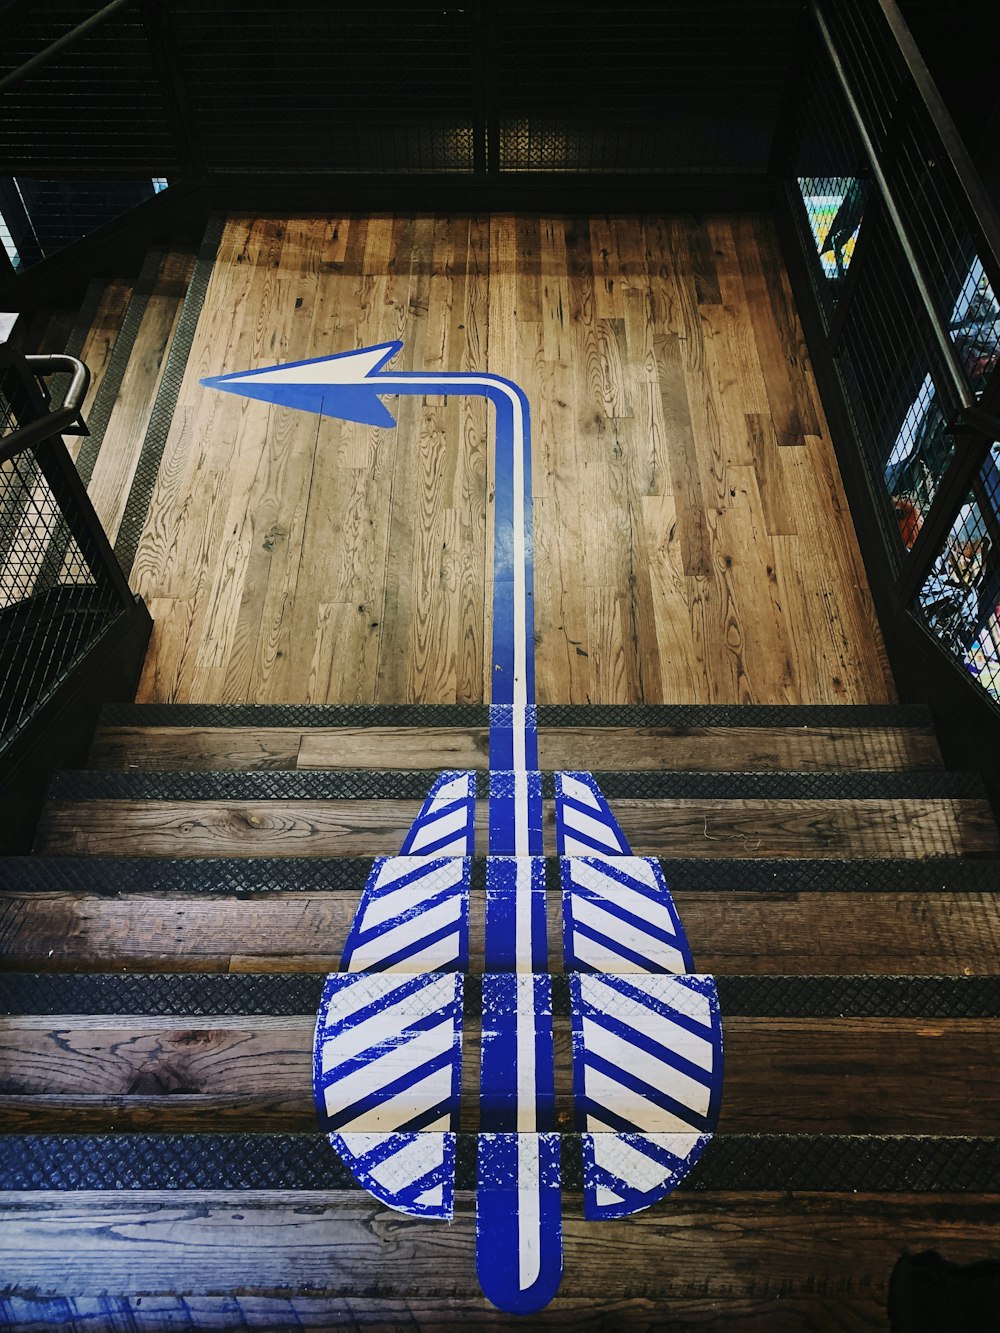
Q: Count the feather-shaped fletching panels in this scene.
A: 2